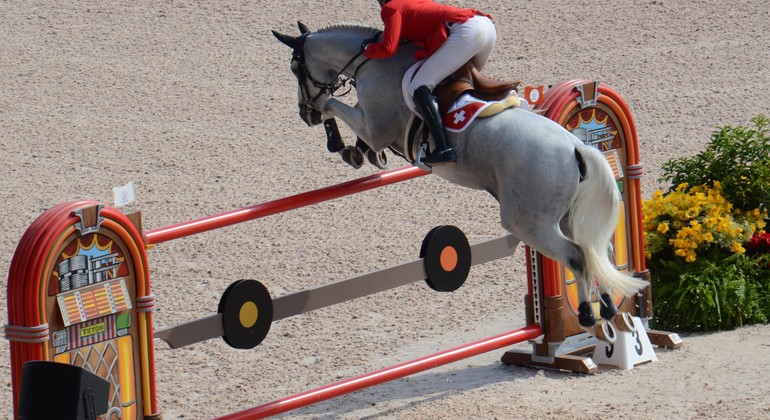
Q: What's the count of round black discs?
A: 2